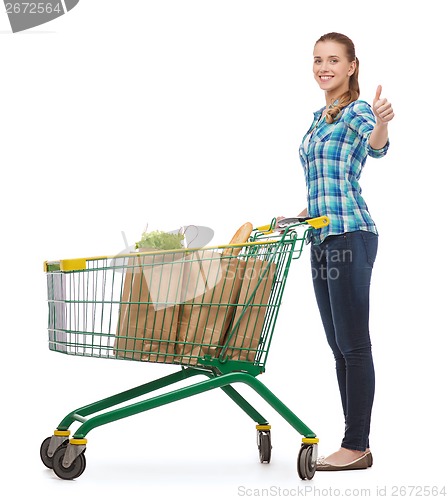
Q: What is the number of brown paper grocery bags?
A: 3